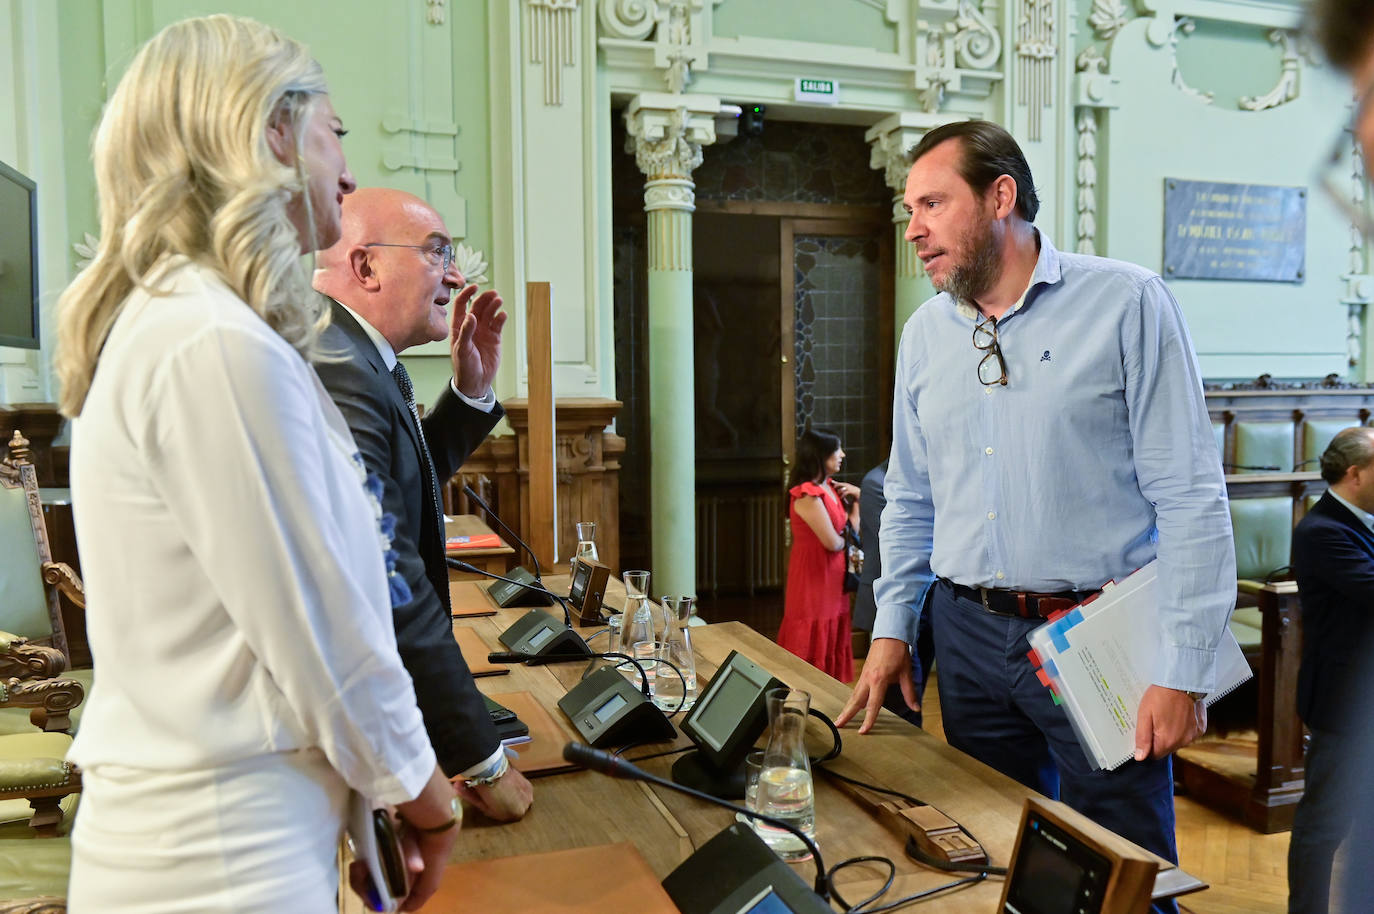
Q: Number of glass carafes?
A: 4